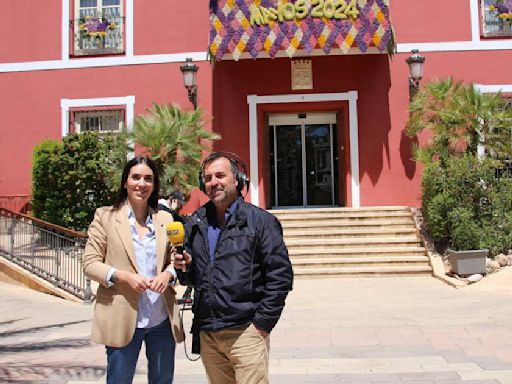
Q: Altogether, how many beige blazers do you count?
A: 1